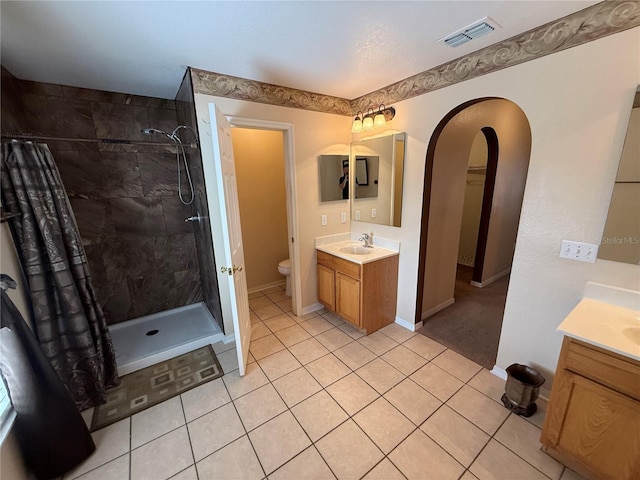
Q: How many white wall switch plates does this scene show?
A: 3